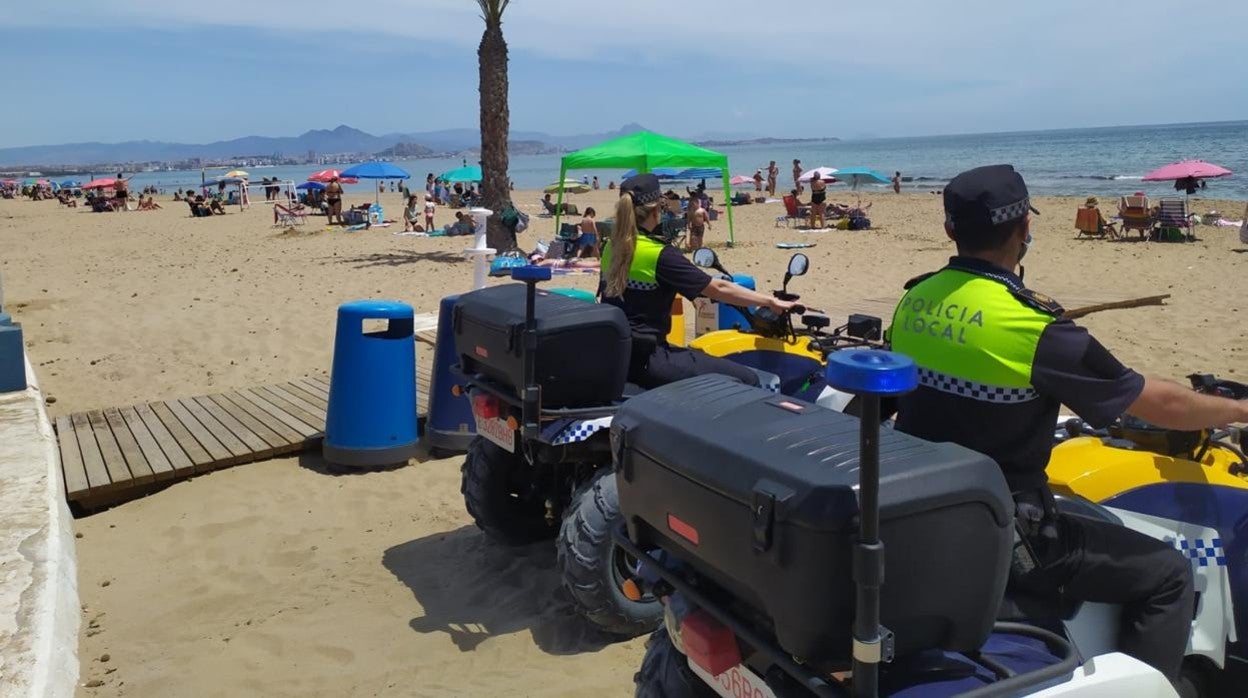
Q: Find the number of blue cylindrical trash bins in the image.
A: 2